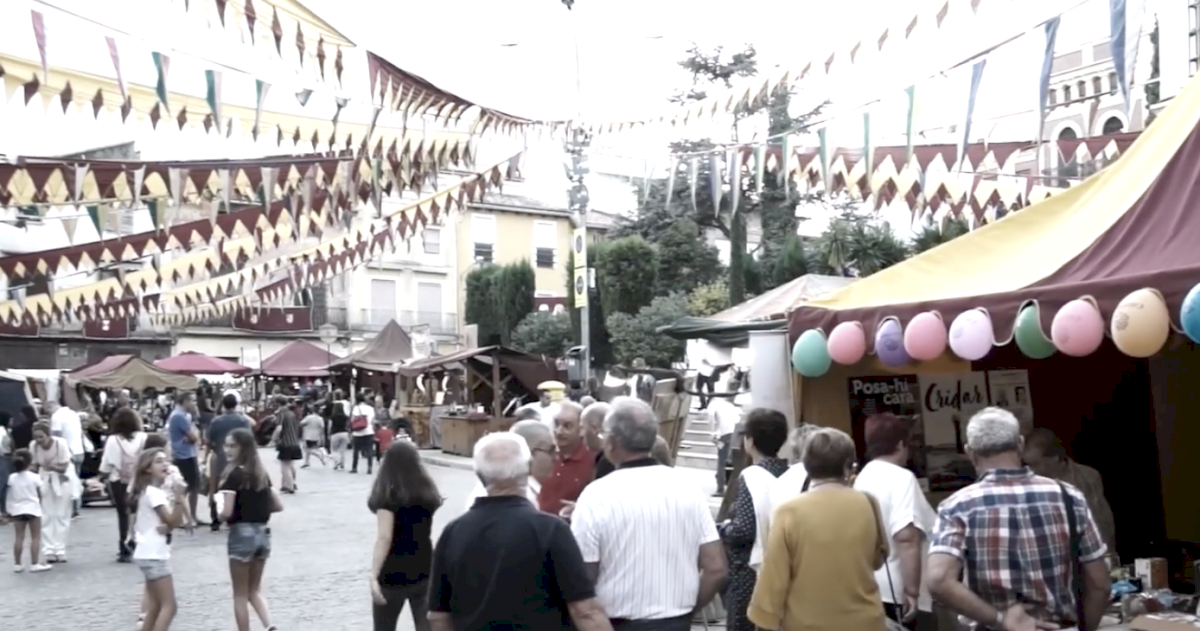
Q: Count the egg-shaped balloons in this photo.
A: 9